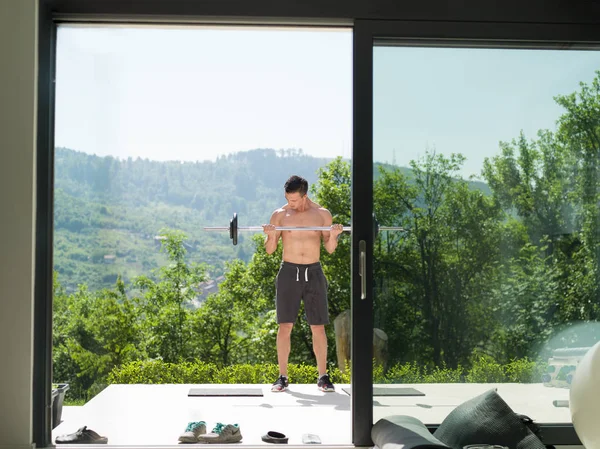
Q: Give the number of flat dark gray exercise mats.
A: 2